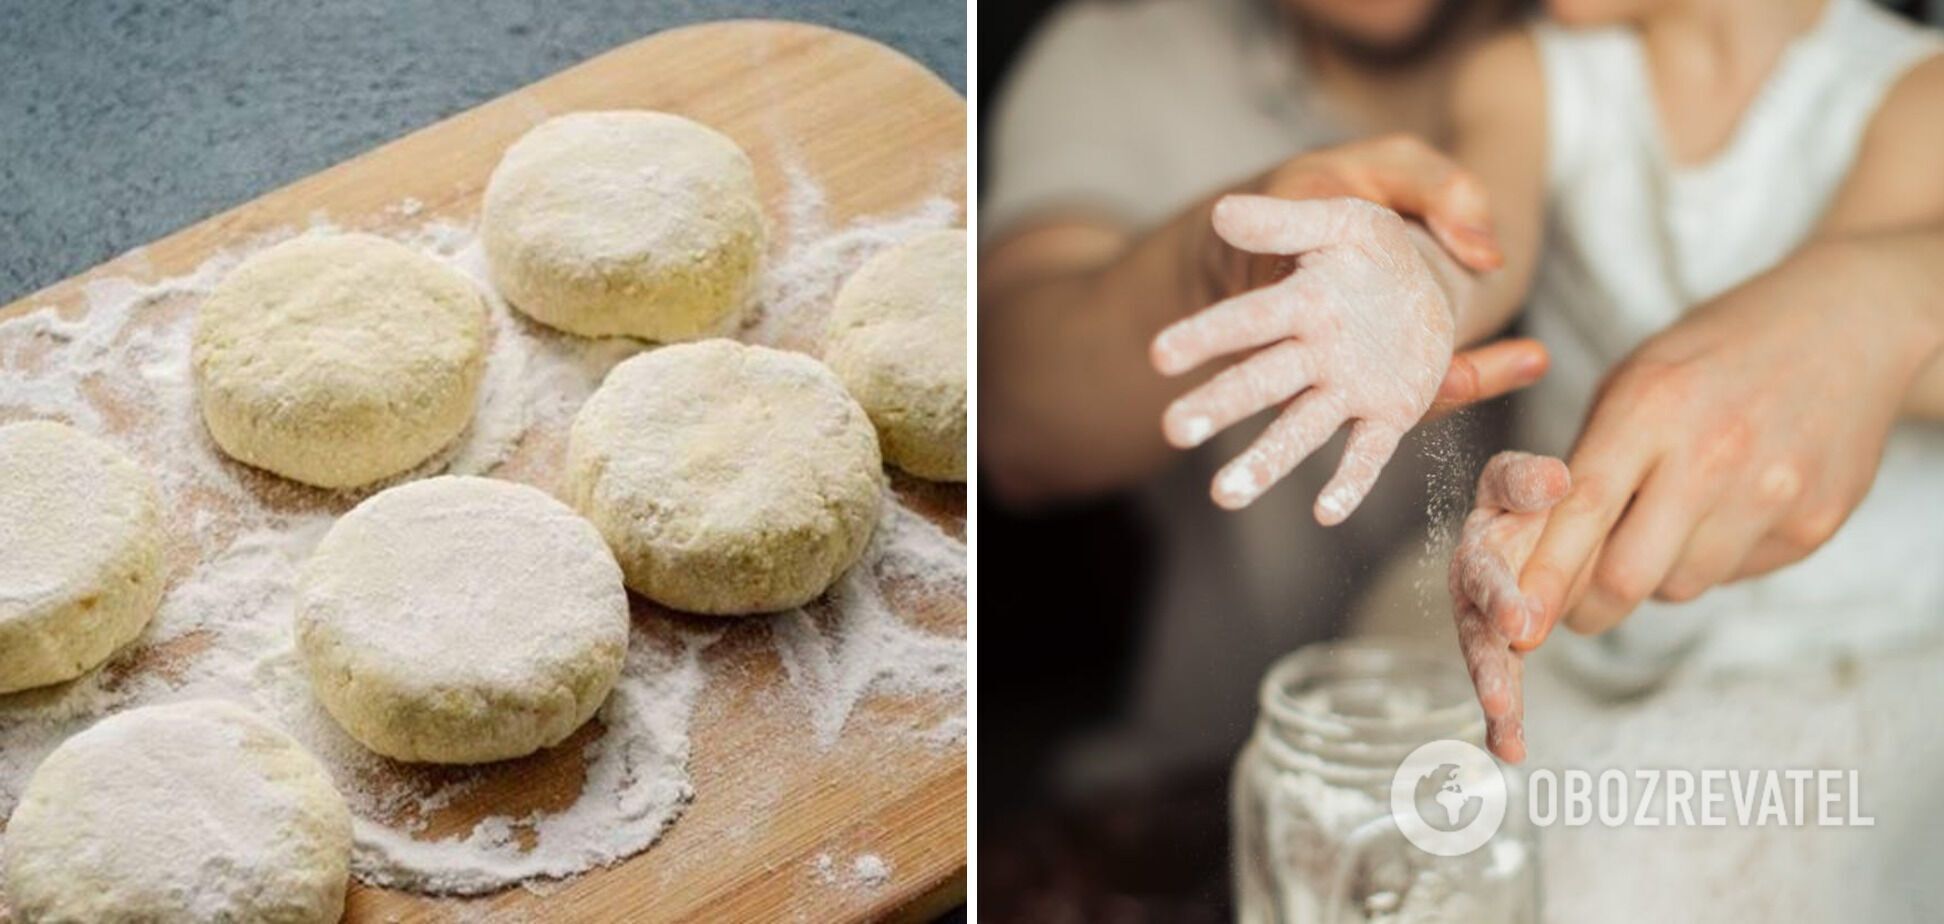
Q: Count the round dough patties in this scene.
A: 7